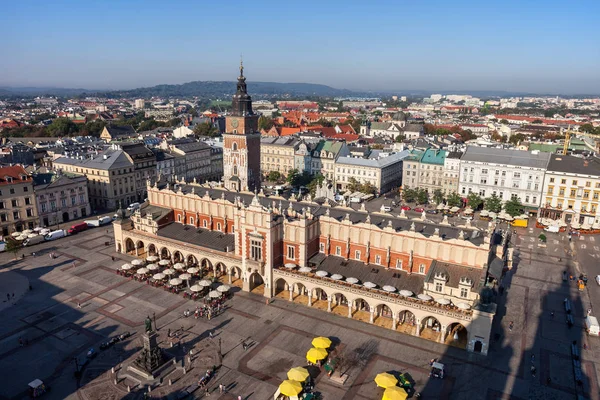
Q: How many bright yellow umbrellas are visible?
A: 6